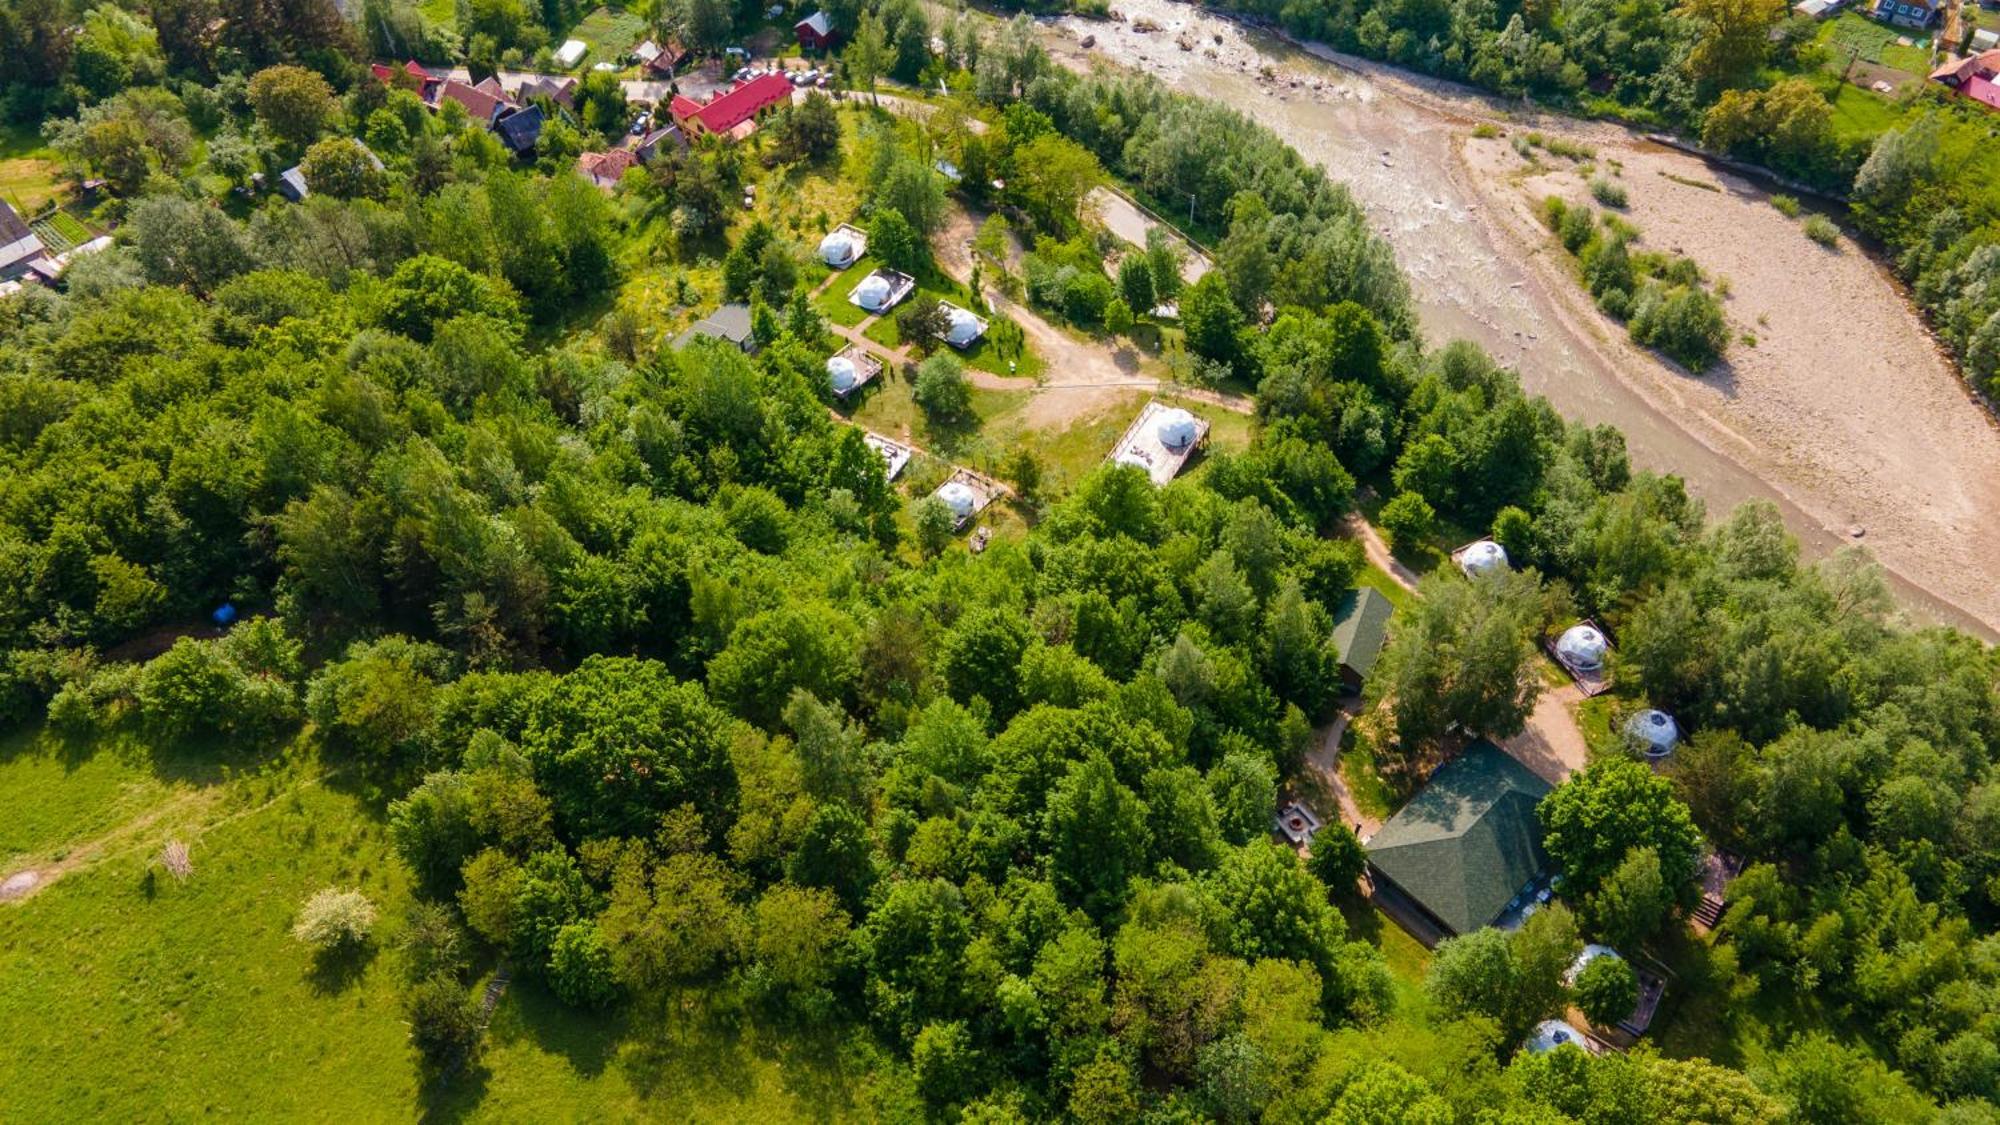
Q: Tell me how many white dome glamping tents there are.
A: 11